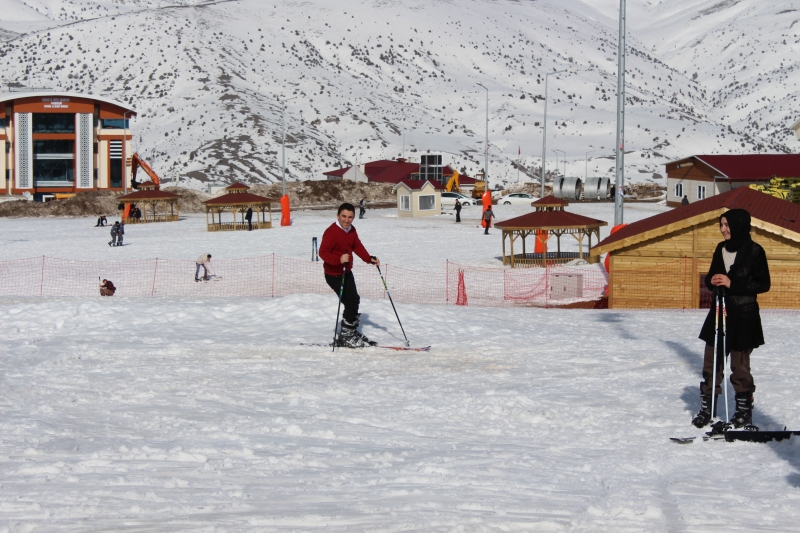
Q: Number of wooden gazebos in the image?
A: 3